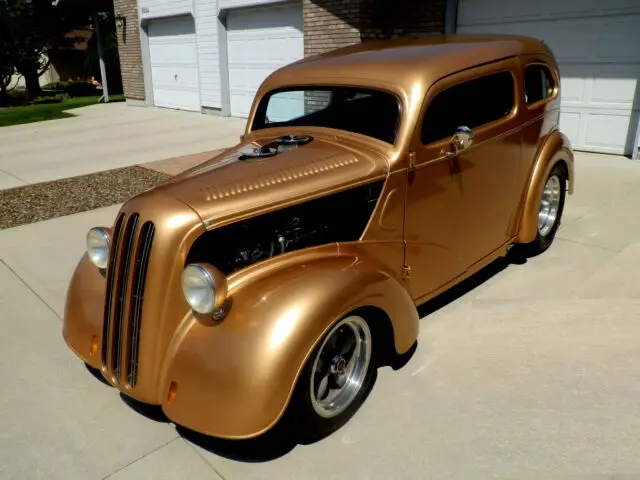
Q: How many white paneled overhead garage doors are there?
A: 3